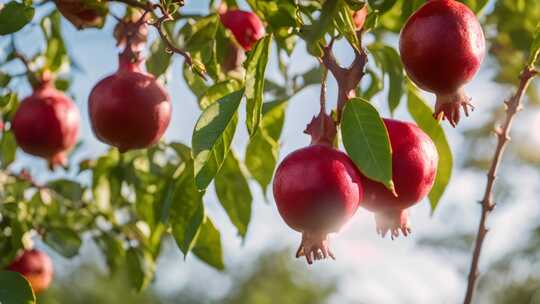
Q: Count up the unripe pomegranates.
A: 0